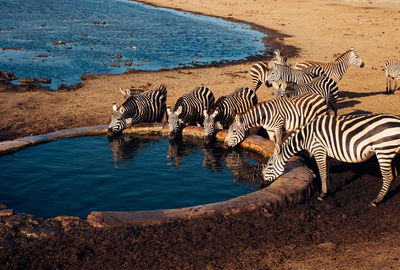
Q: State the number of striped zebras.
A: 11